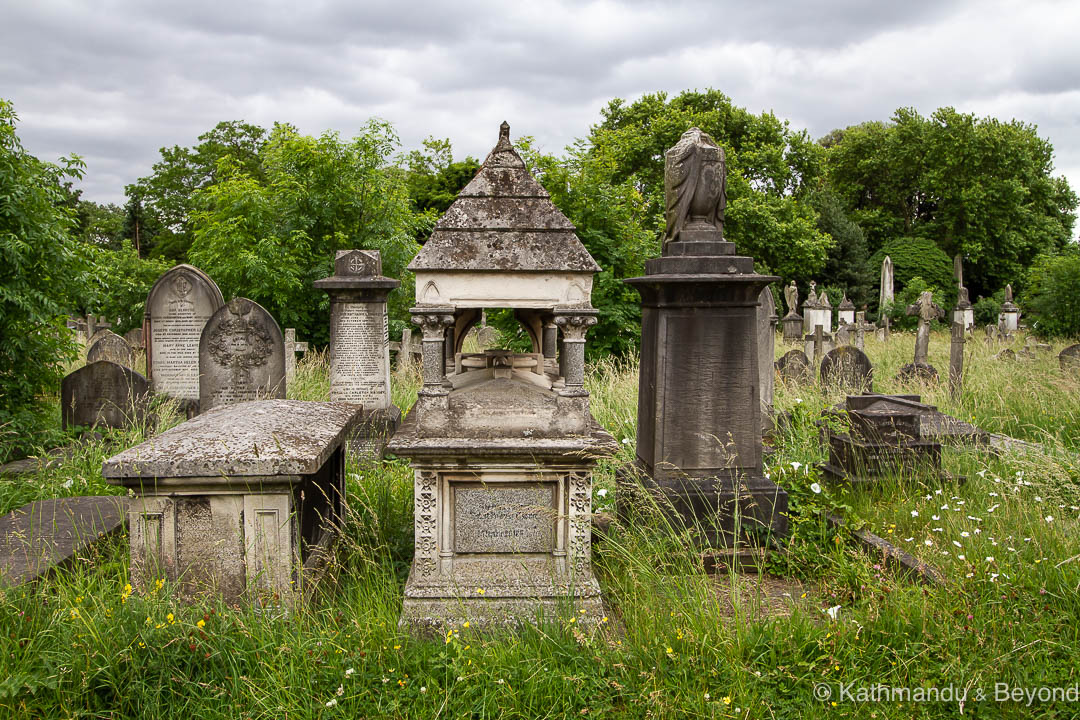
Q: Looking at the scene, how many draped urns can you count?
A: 1